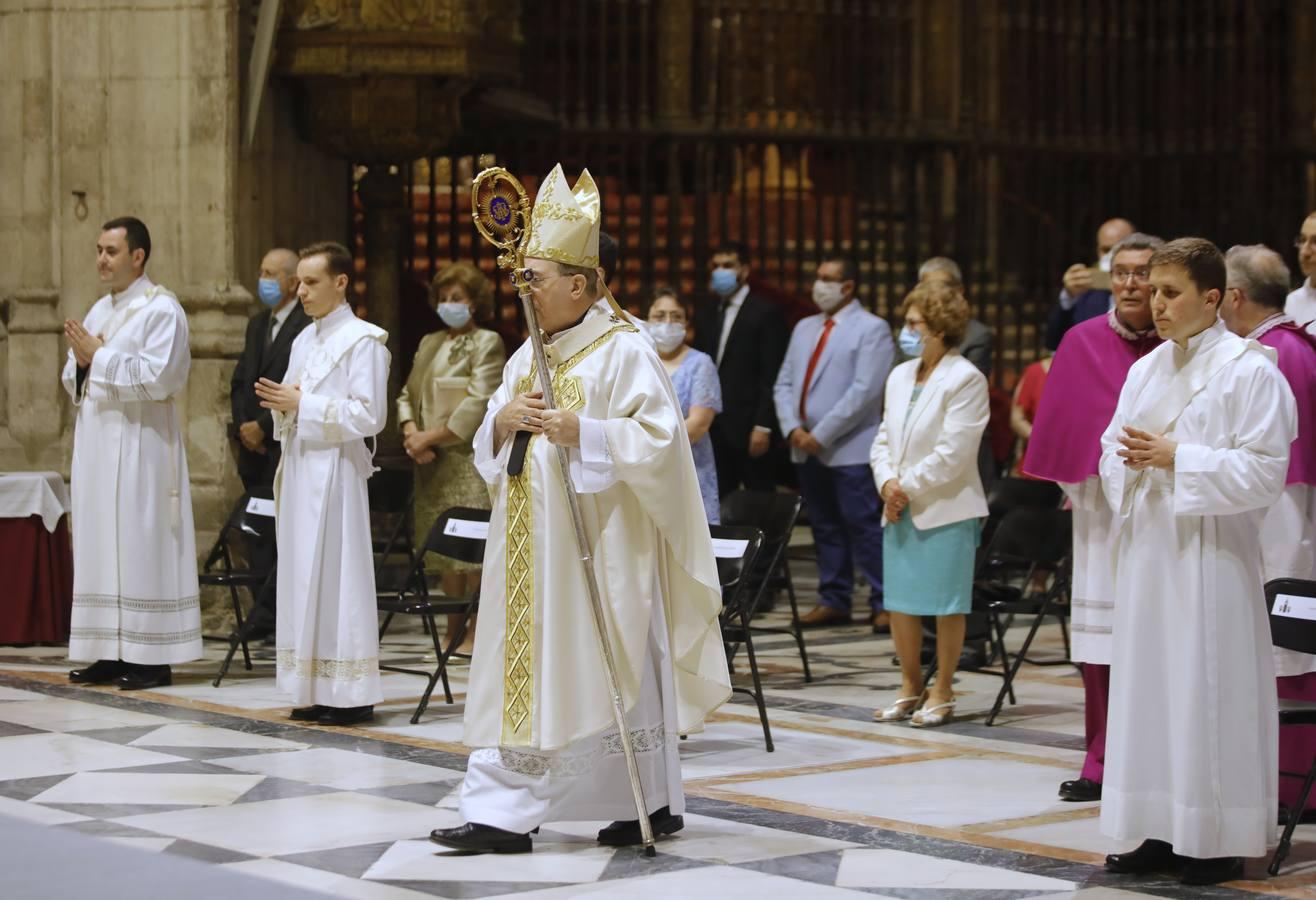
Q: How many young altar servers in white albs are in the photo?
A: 3